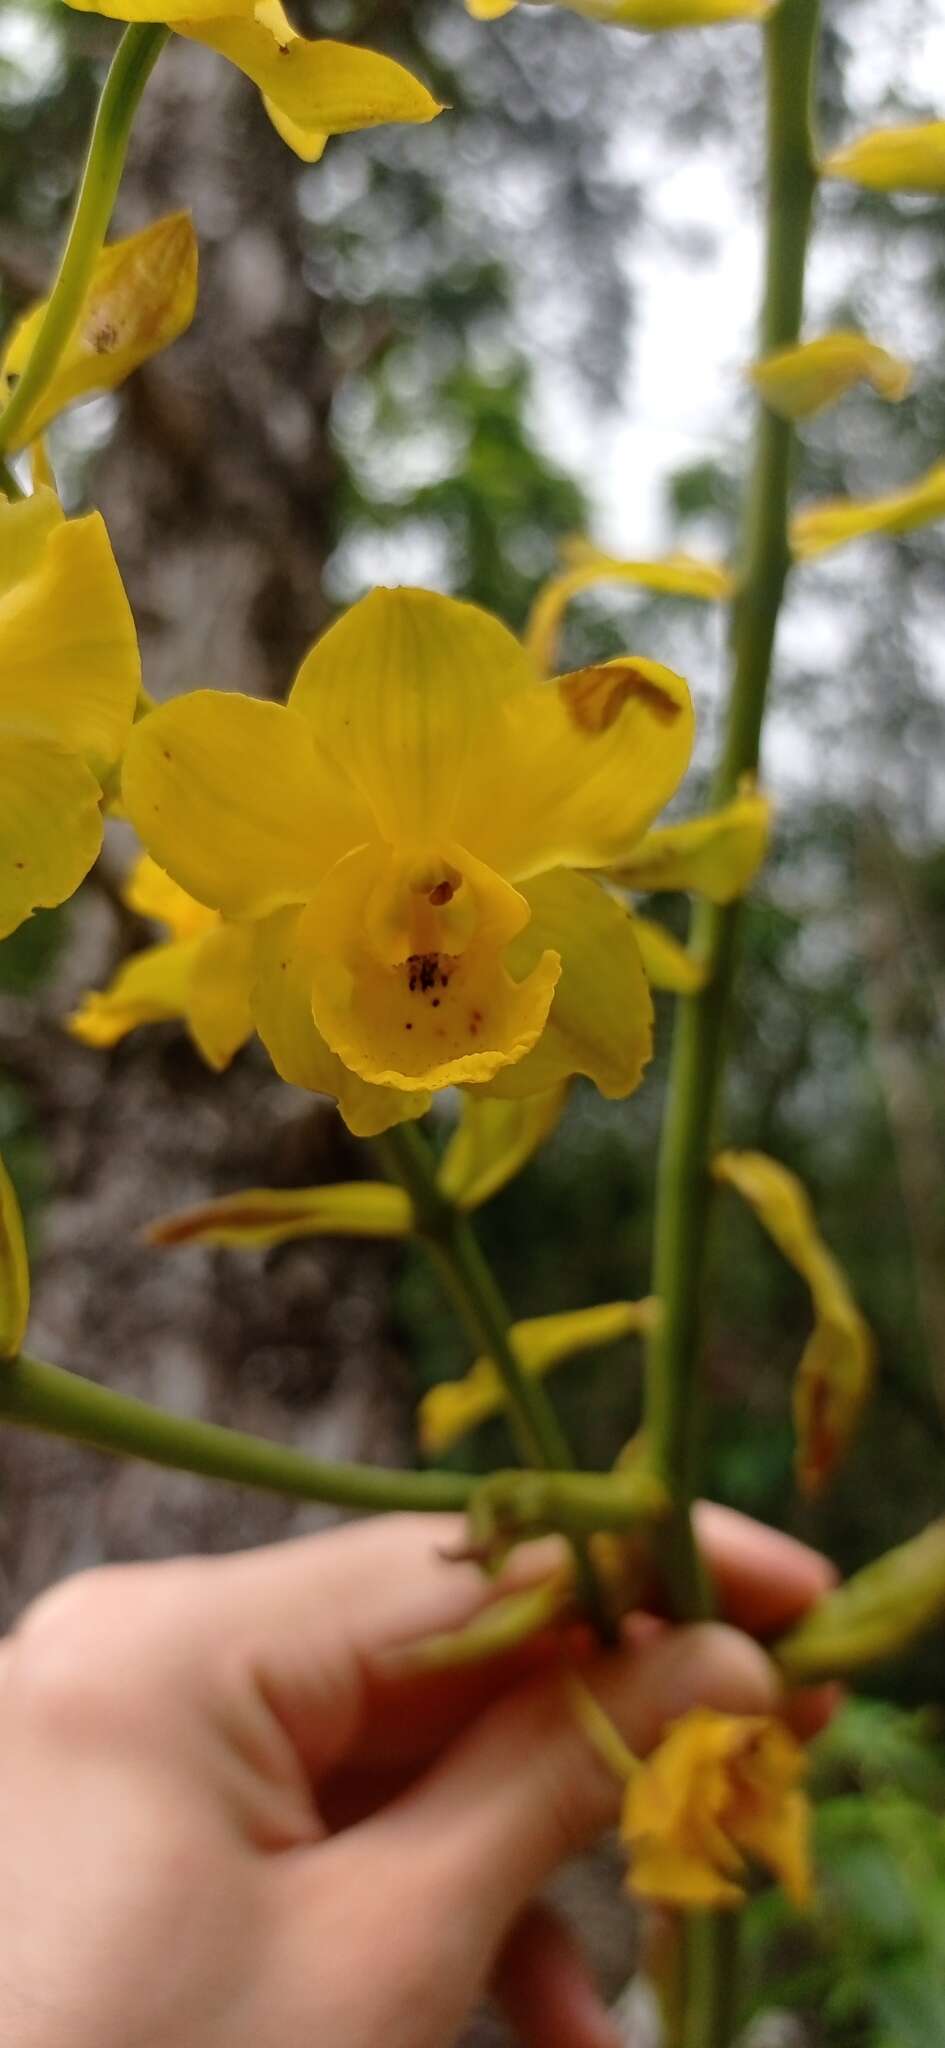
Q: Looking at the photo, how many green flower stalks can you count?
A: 4